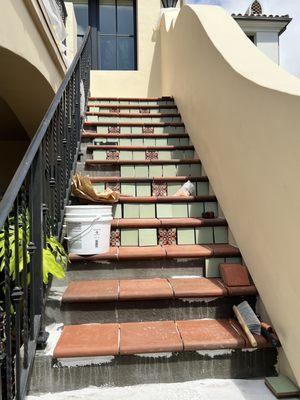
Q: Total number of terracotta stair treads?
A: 13